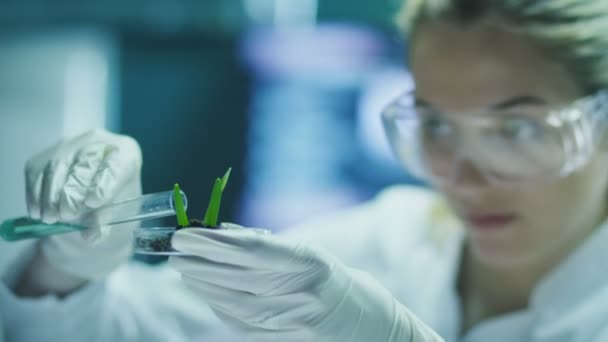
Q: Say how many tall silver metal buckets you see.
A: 0